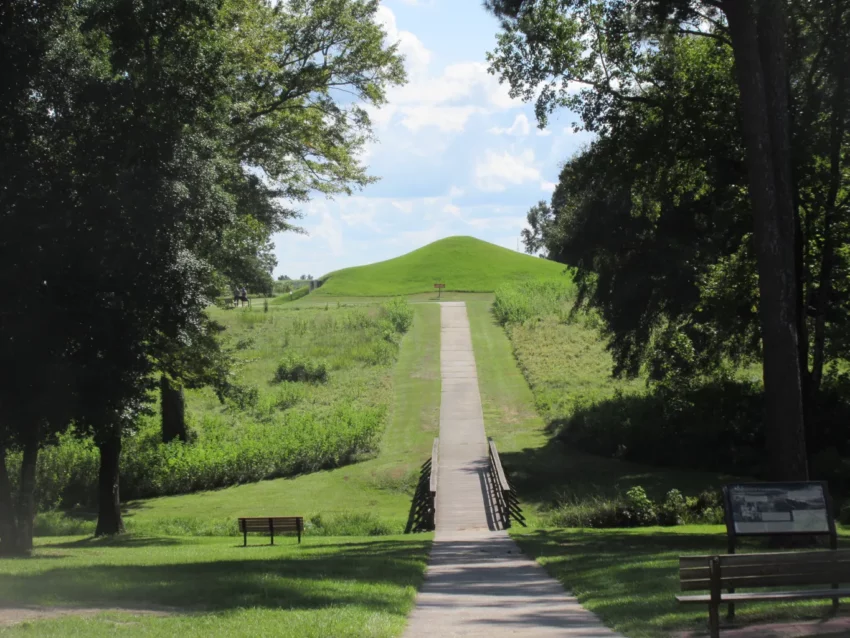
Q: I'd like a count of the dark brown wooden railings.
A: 2